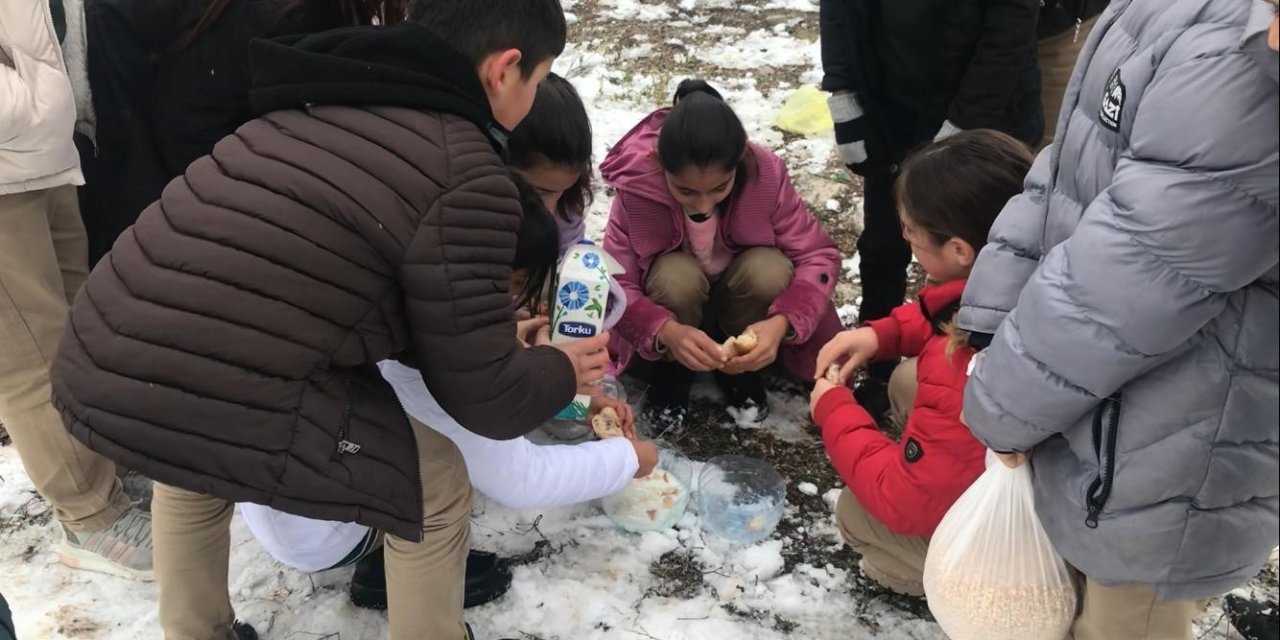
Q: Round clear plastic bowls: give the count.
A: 2